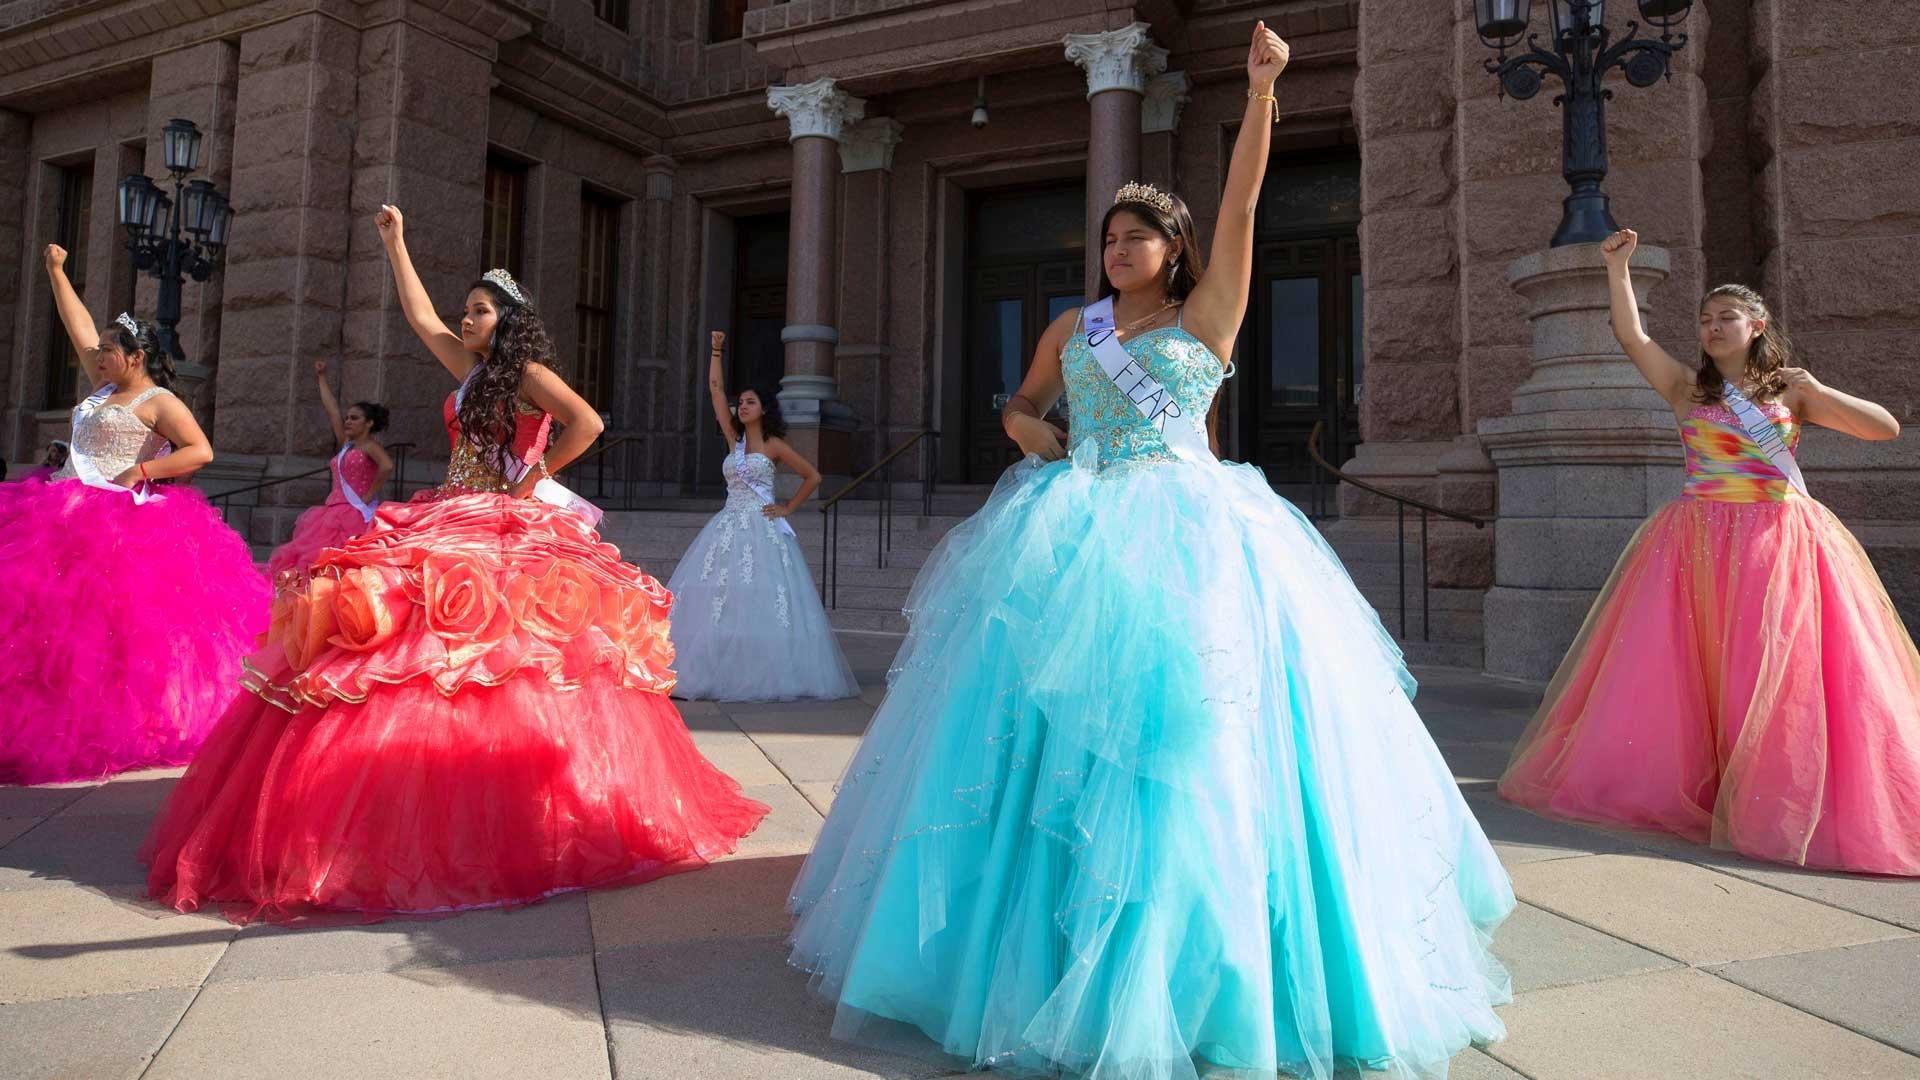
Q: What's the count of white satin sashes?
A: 6